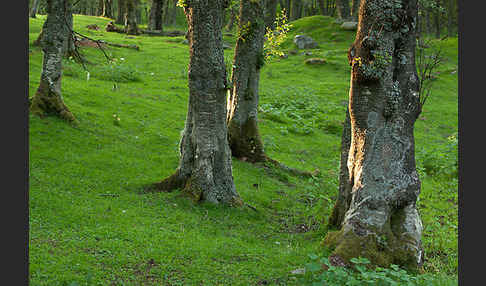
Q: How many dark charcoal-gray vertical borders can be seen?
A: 2